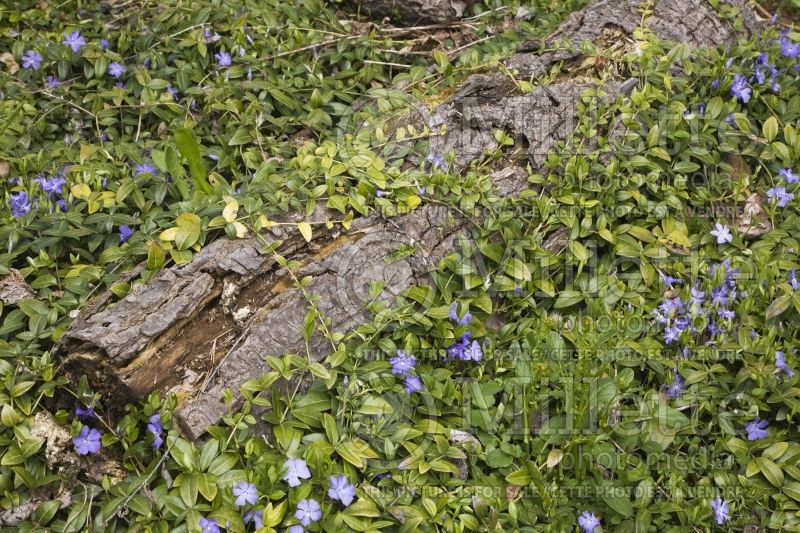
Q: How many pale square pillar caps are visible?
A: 0